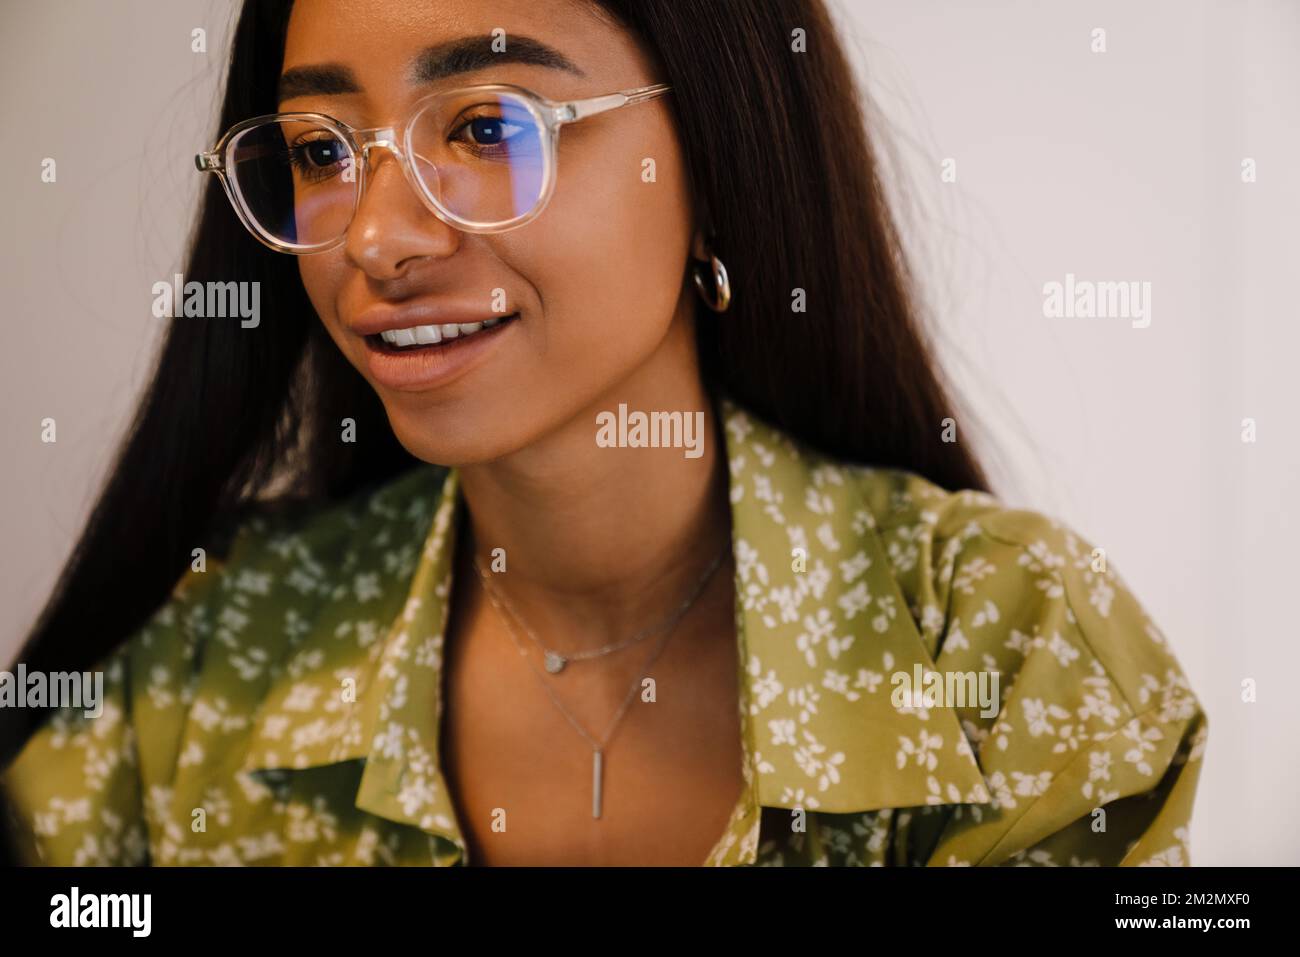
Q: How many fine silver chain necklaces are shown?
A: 2